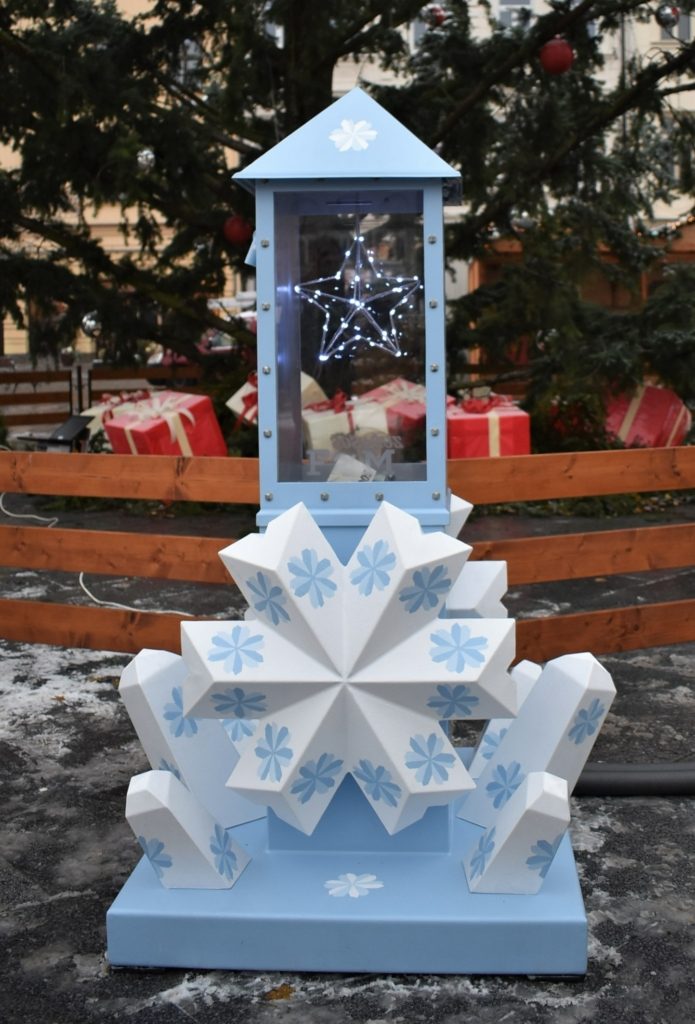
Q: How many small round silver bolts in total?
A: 12